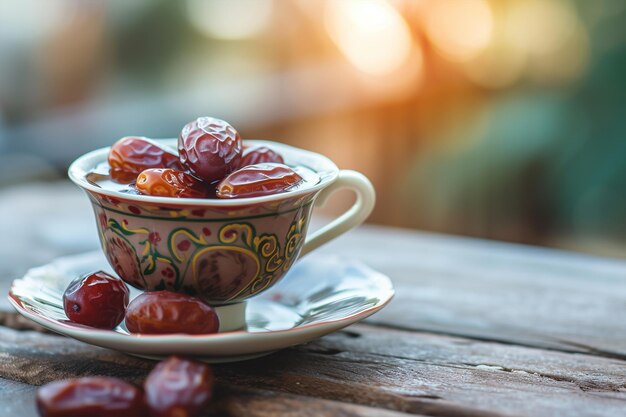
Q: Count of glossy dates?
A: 9